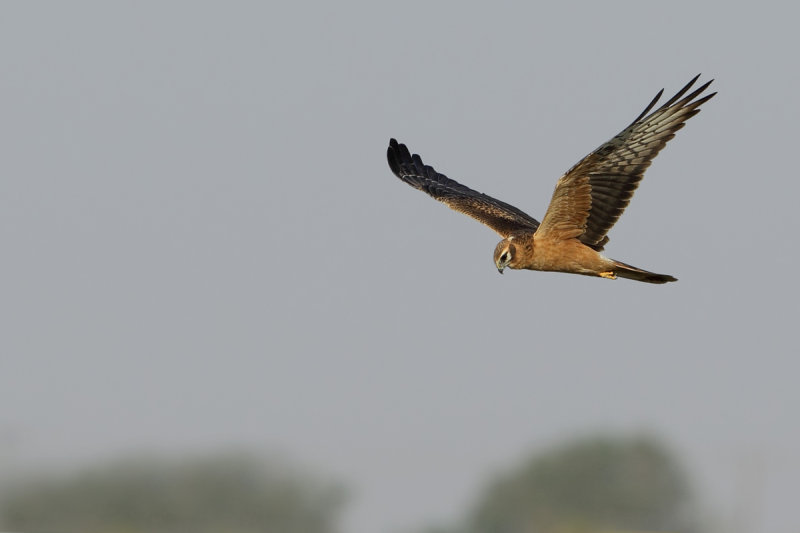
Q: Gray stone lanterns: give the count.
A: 0